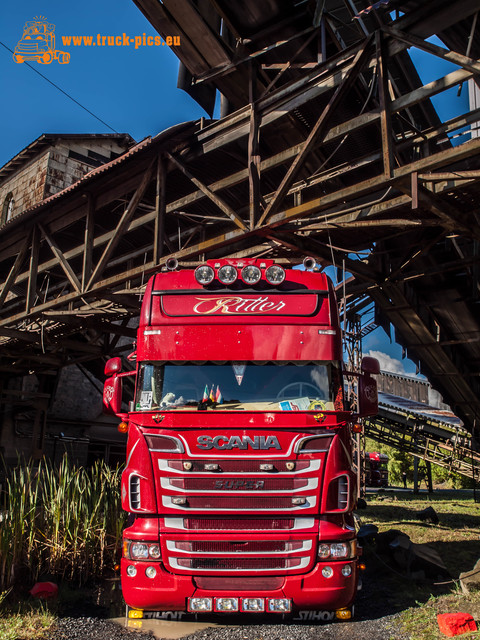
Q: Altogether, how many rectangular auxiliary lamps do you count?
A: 4